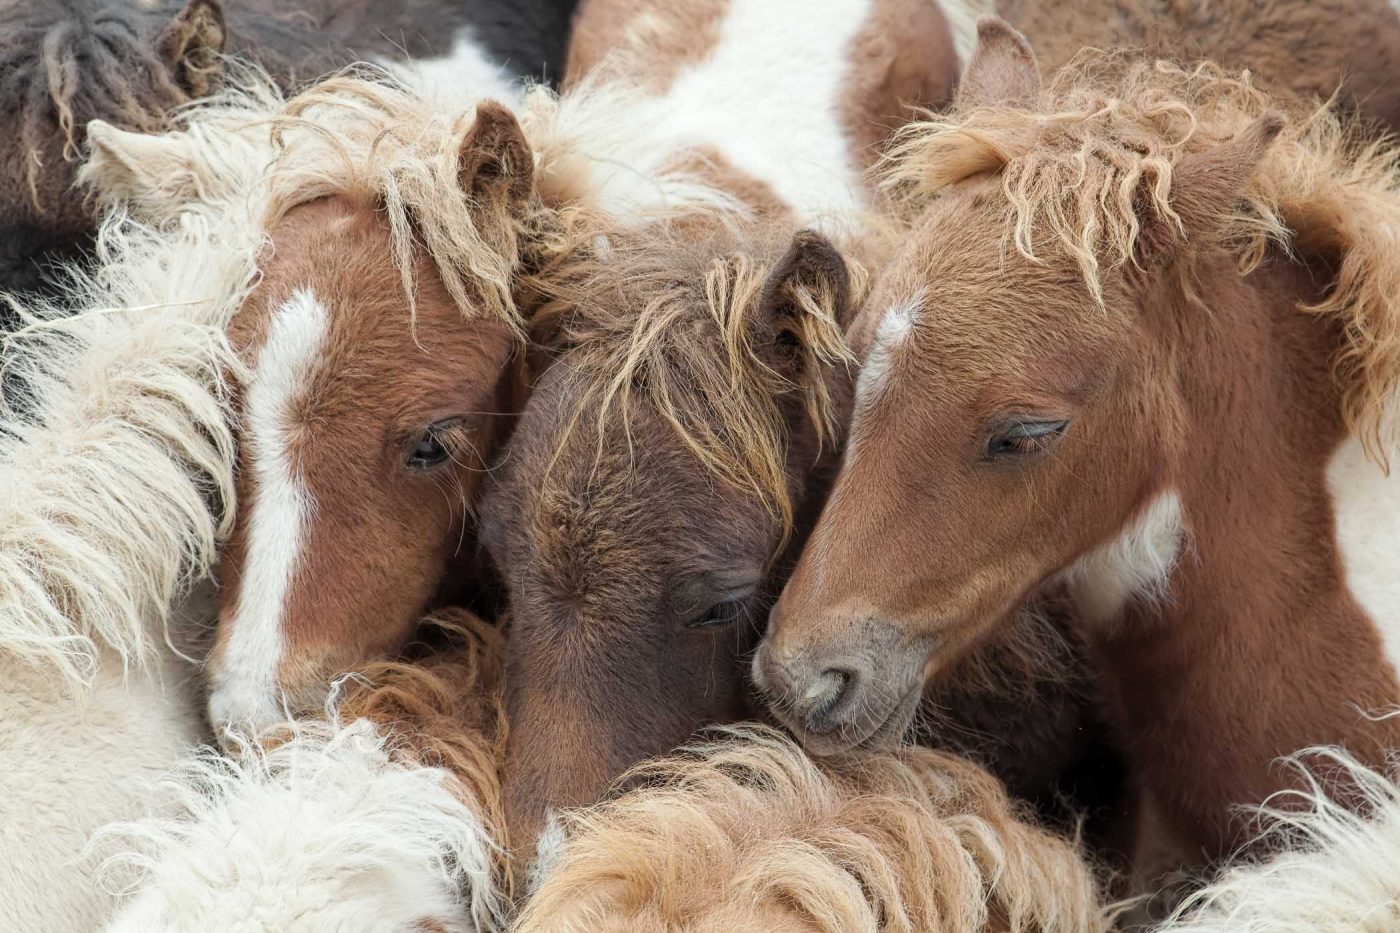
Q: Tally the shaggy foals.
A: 3